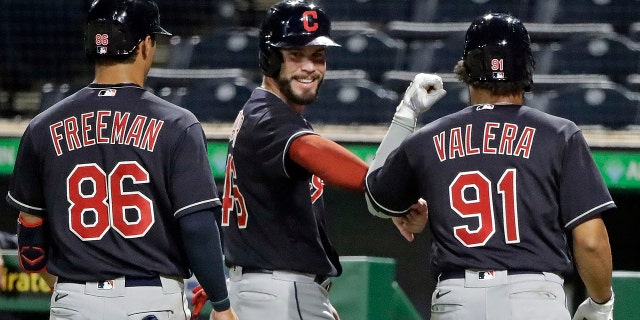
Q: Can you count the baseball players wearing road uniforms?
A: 3